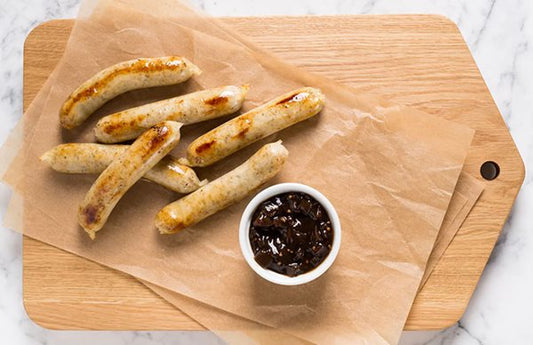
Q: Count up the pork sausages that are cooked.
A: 6